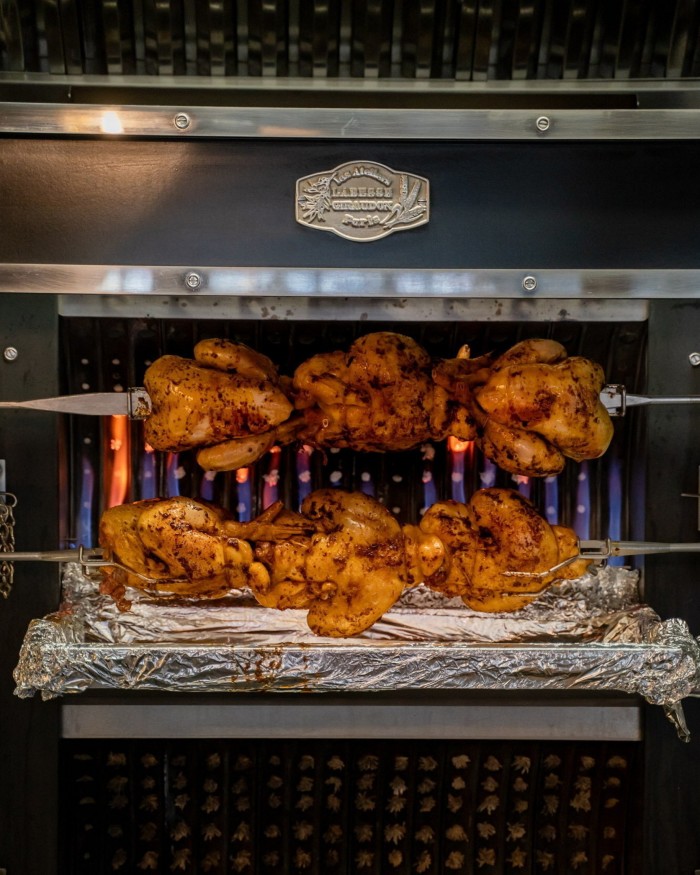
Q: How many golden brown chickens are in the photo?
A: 6